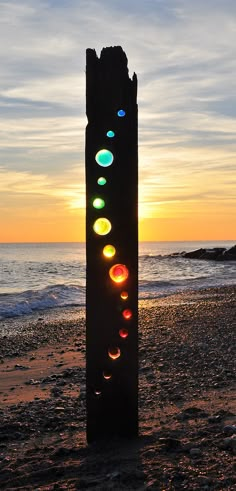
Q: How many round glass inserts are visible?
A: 14